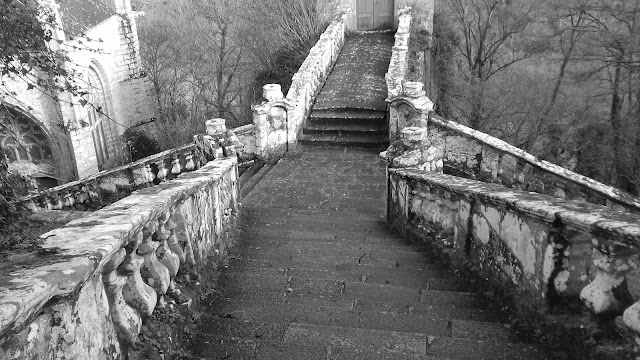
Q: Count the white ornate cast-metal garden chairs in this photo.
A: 0